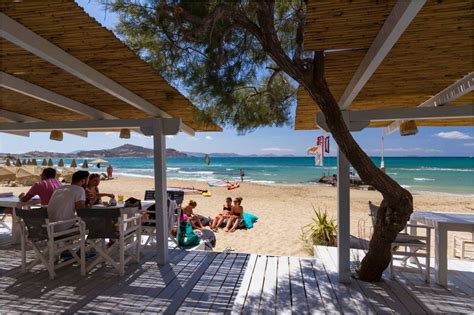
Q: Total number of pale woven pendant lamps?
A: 3